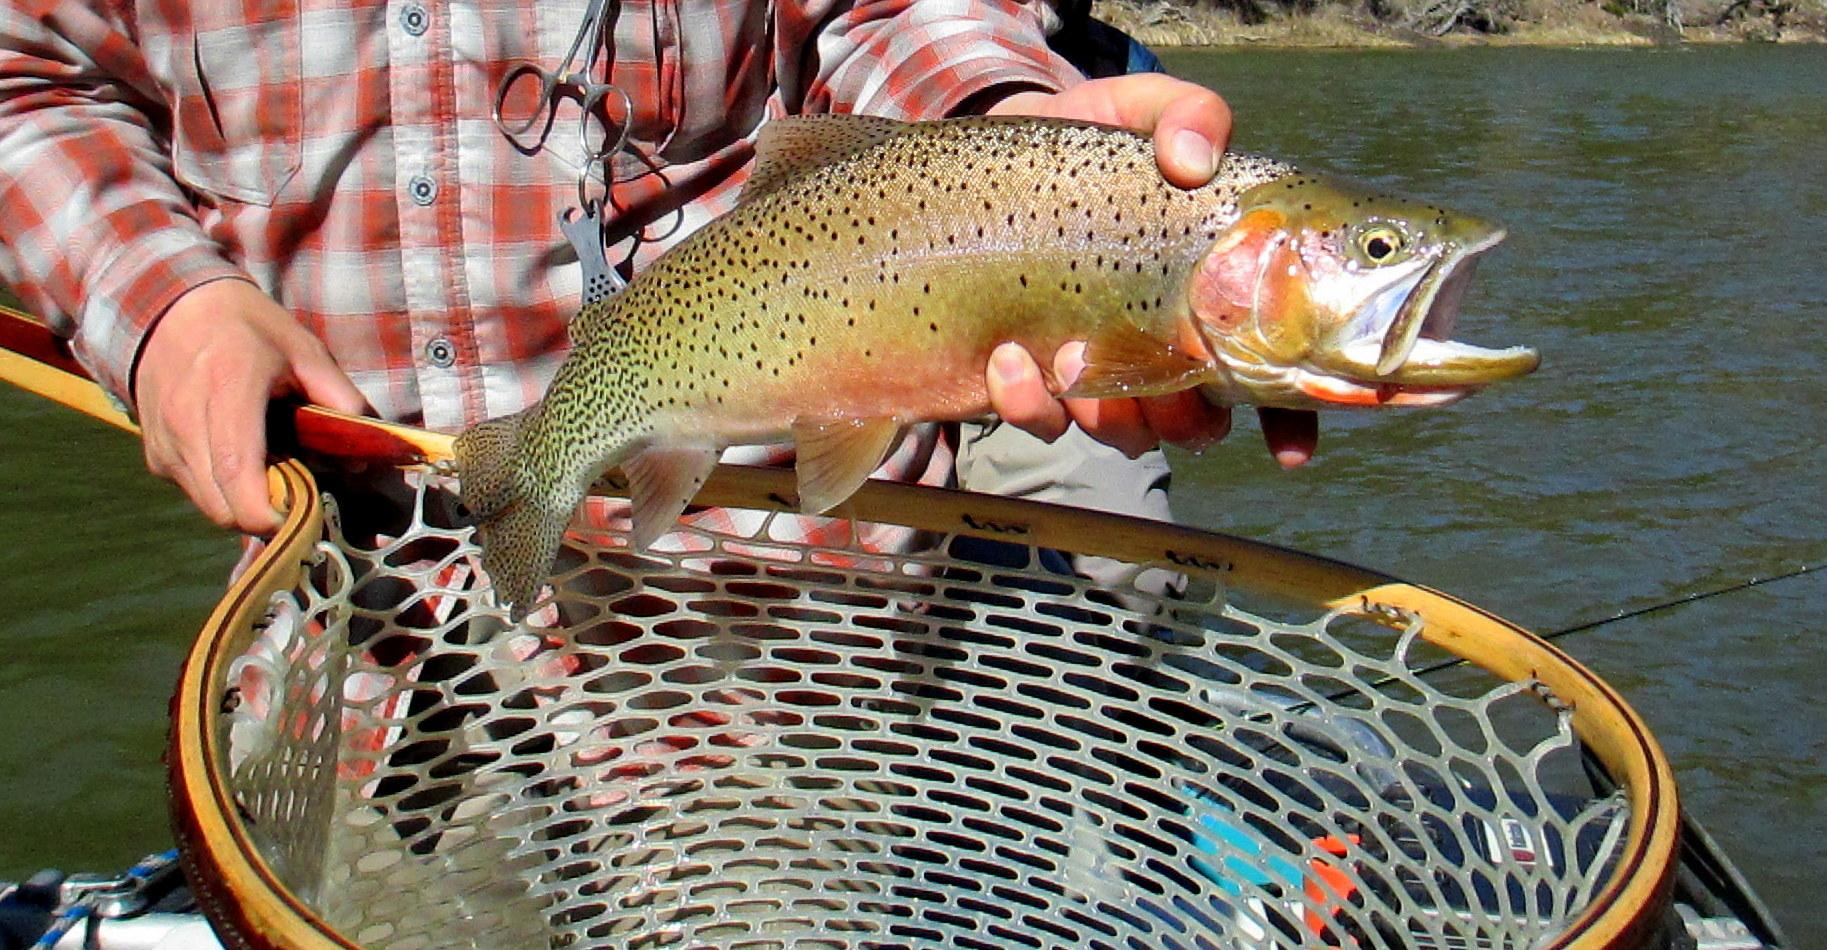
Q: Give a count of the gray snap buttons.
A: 3